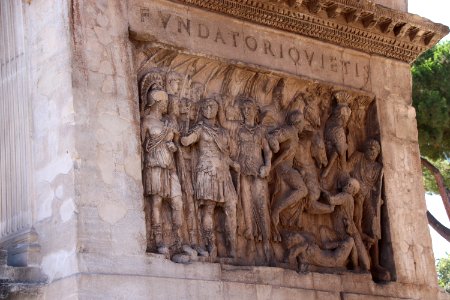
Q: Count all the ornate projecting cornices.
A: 1